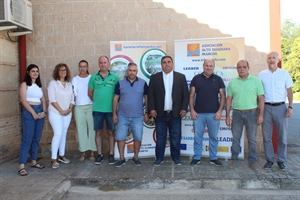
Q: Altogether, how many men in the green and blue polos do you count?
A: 4